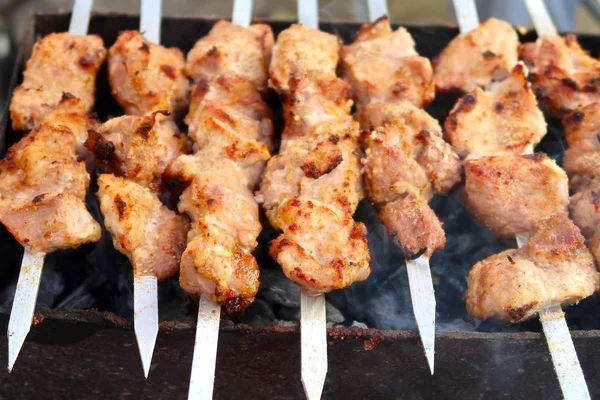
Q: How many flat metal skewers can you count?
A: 7